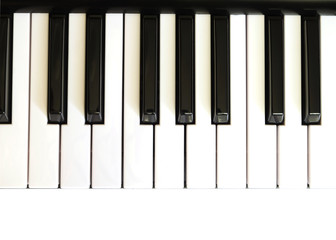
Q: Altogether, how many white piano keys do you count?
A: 11